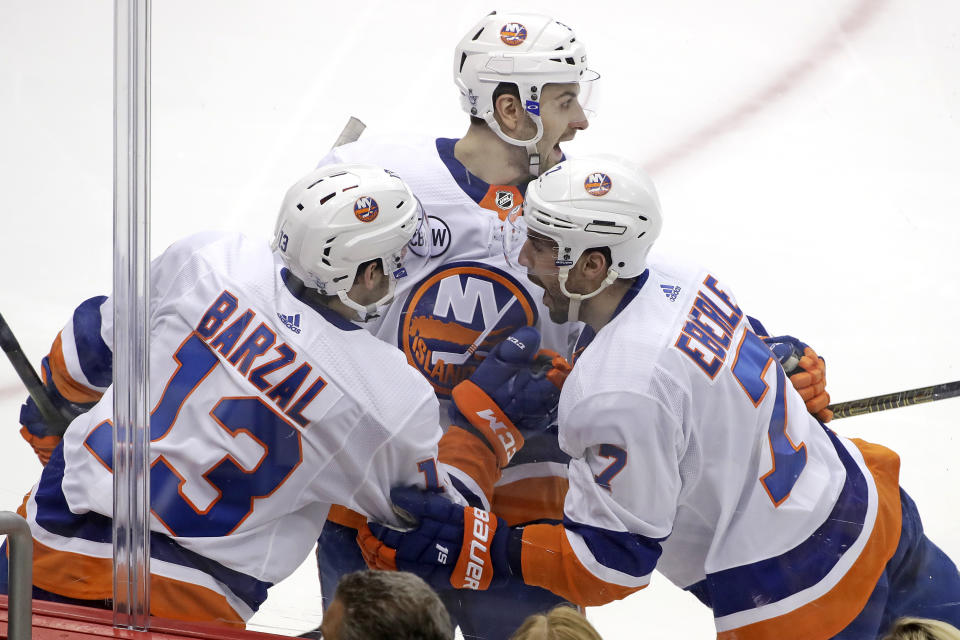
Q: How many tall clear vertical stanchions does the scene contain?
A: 1